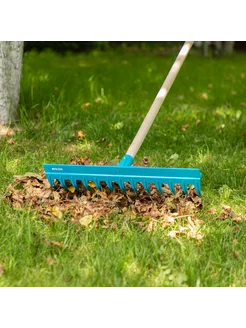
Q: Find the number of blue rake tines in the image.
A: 13